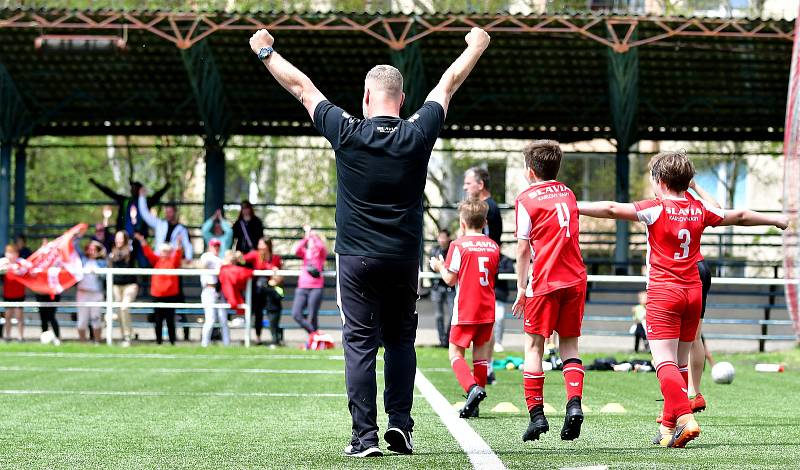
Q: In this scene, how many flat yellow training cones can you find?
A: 5